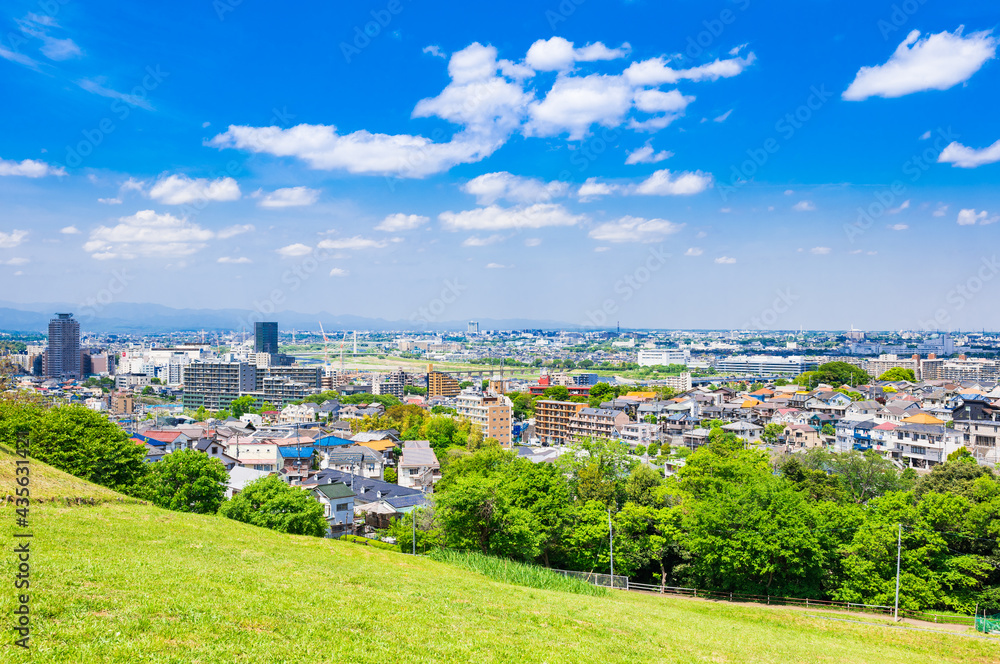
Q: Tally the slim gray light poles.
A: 3